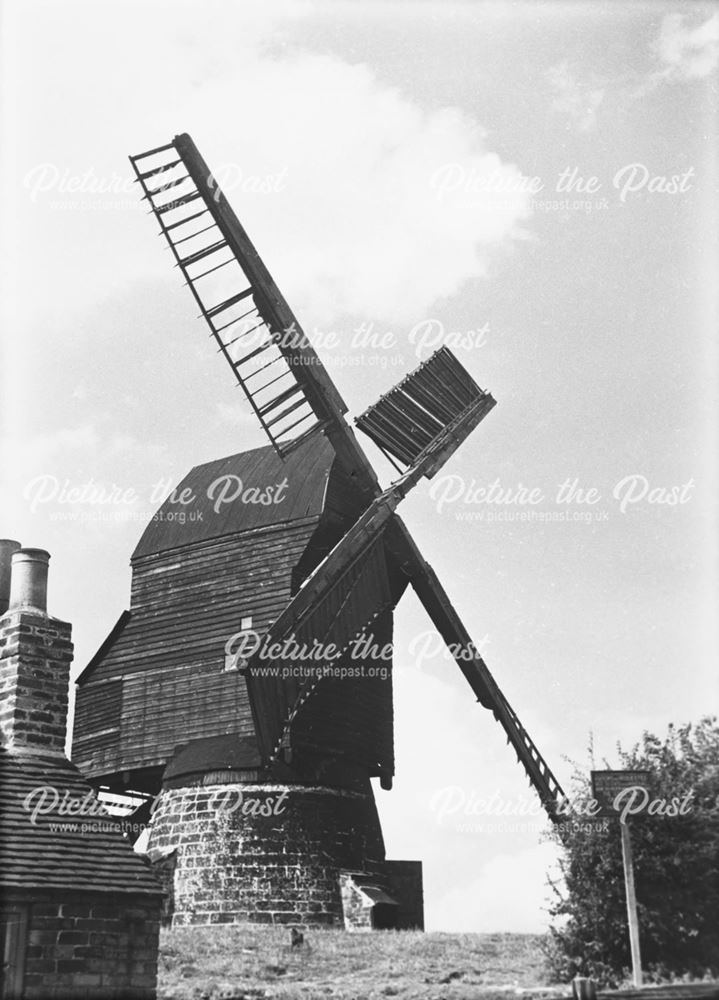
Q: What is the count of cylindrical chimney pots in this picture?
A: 2